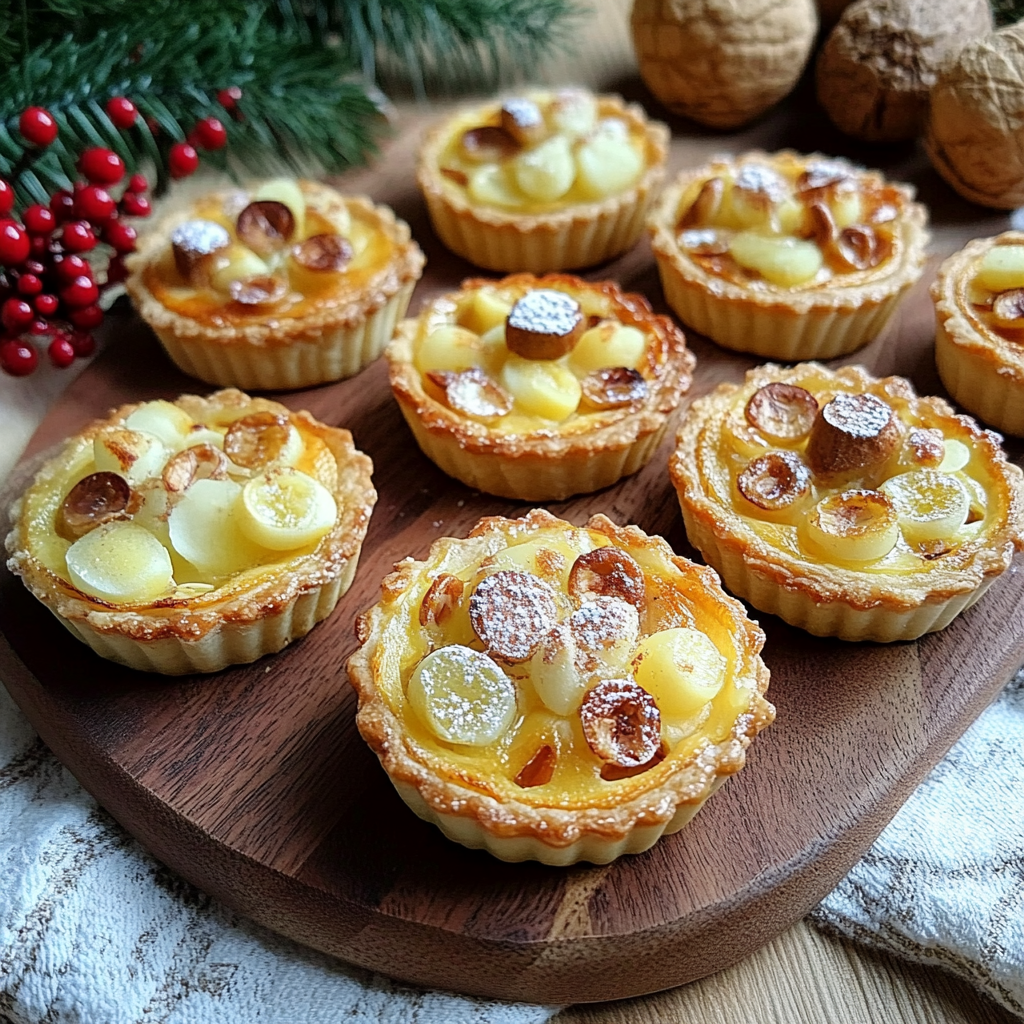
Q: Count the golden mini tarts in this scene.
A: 8